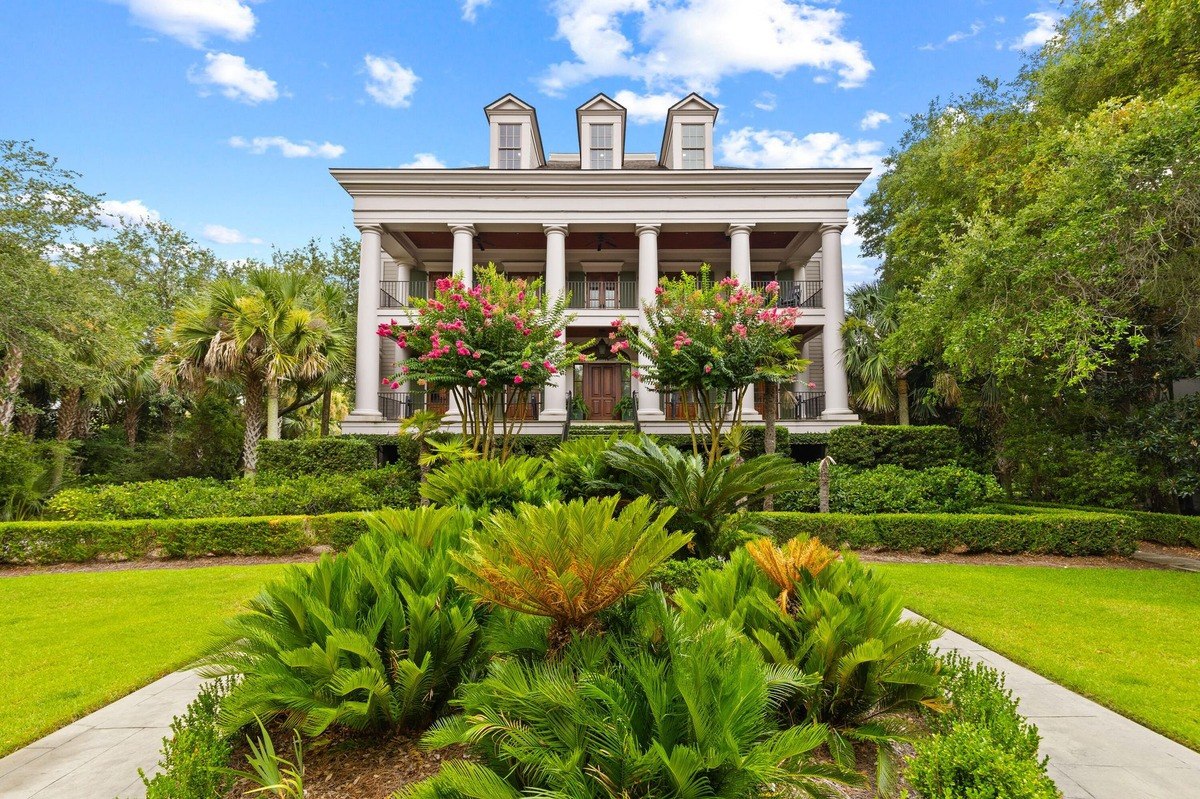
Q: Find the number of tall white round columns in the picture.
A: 6